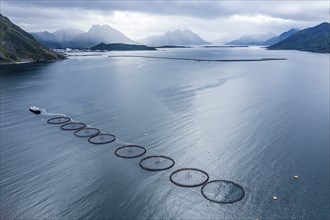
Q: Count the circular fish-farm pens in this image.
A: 8